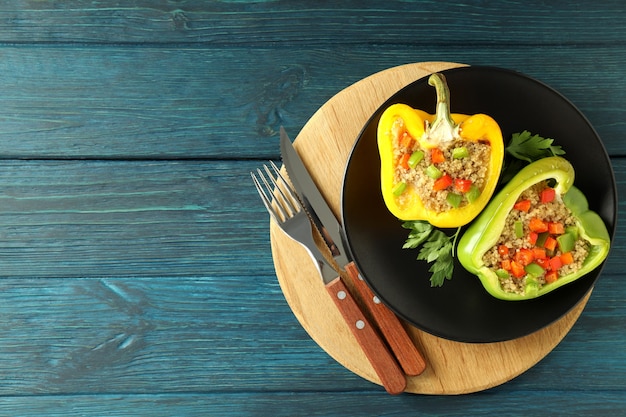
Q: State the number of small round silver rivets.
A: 4